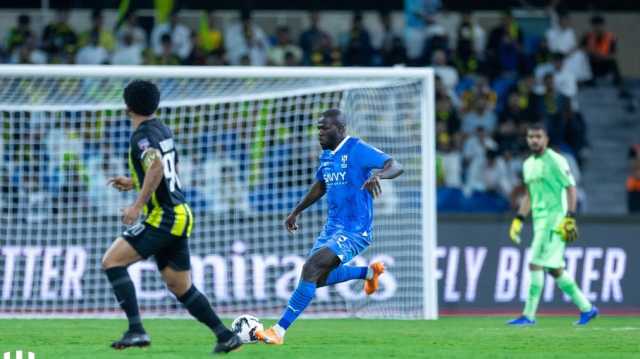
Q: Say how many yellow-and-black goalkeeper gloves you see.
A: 2